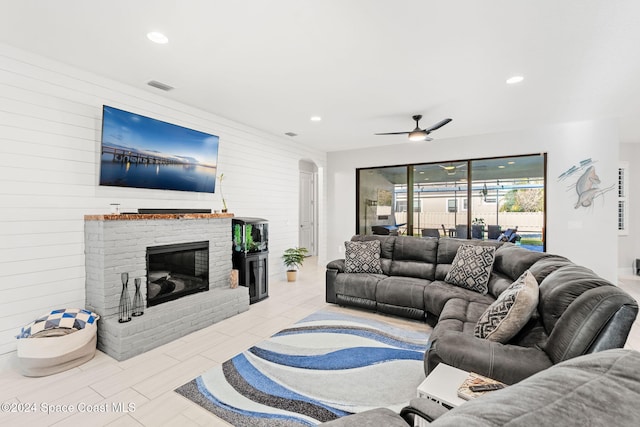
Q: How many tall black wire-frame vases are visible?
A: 2